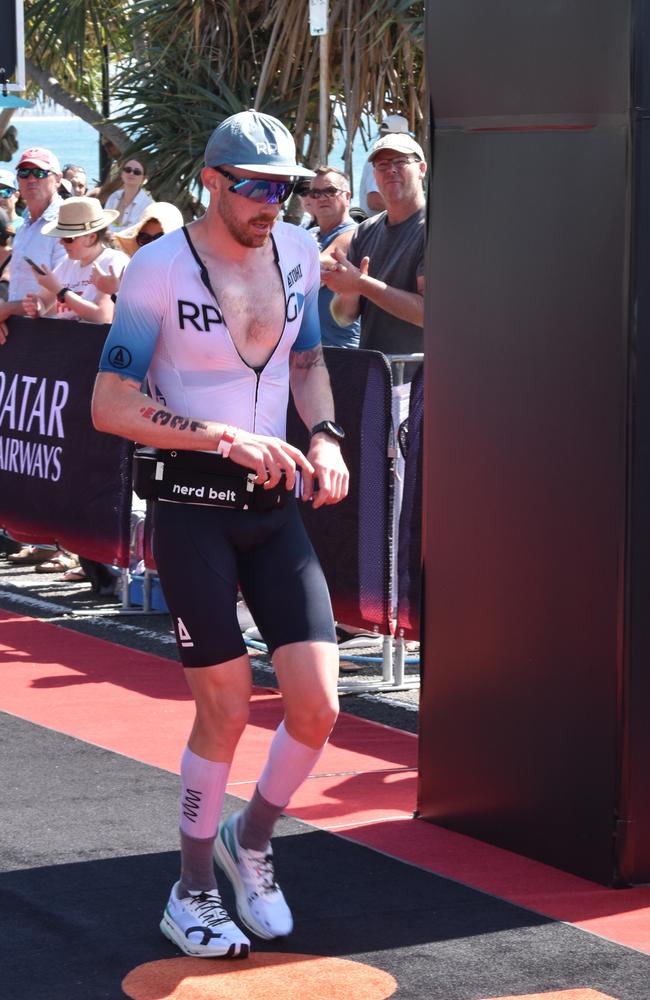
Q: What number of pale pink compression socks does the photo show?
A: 2